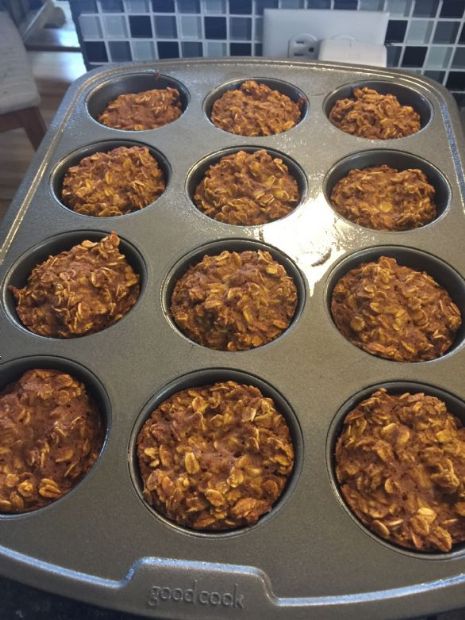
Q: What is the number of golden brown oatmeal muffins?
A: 12